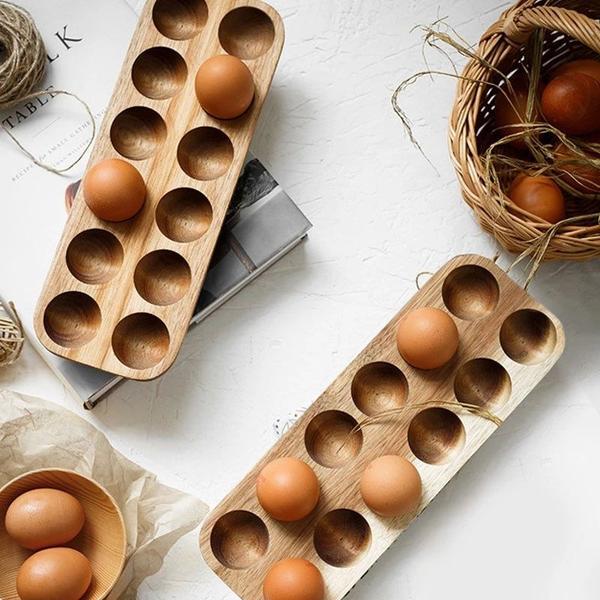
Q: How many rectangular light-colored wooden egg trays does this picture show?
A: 2